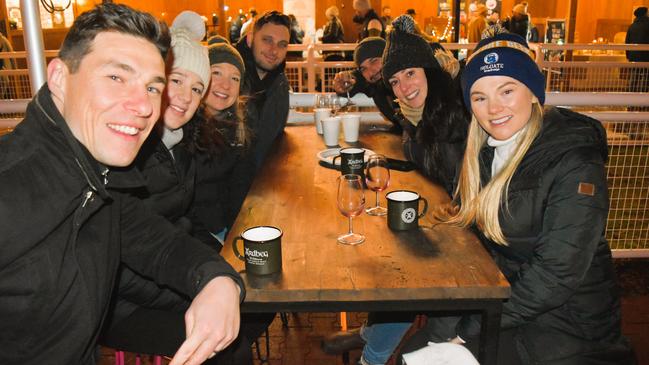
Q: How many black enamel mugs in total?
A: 3